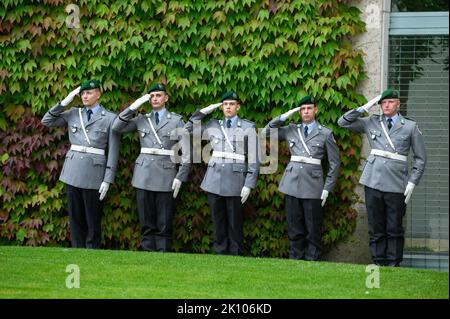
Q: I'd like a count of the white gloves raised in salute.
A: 5